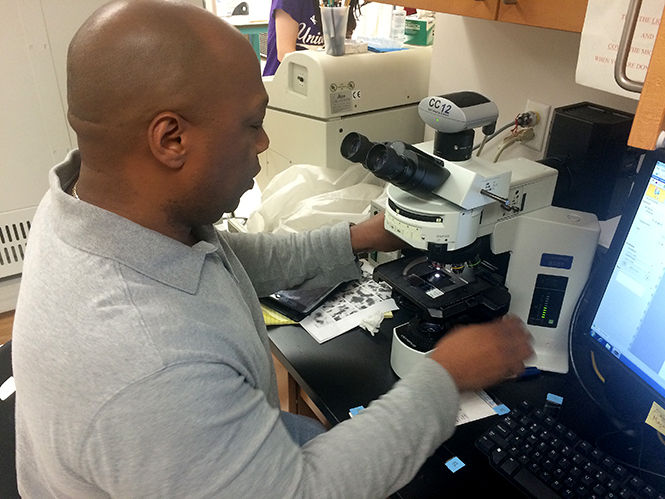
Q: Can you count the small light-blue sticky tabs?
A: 4